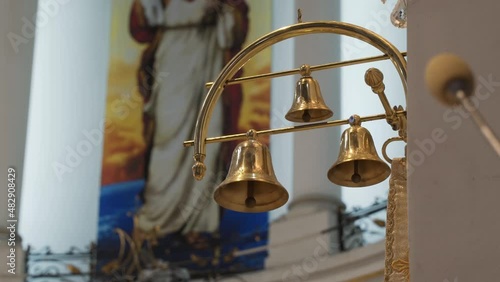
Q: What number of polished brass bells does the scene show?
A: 3